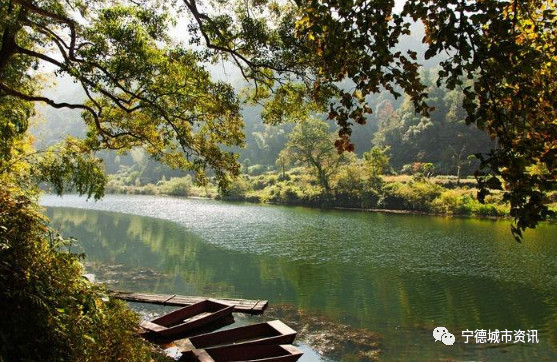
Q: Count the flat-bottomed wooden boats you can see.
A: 3